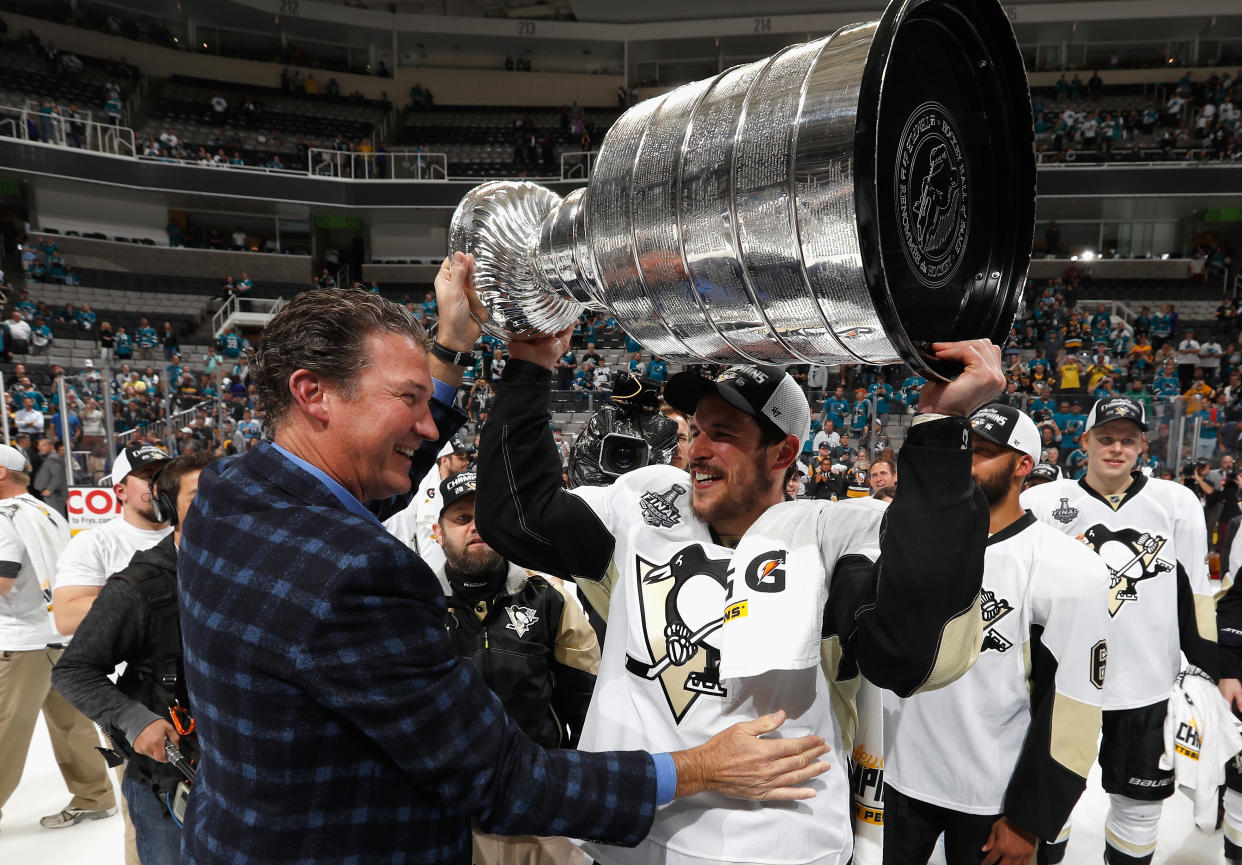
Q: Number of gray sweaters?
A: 1